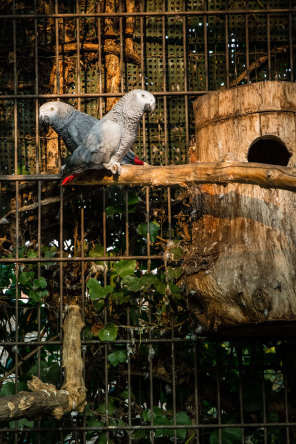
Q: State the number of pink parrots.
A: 0